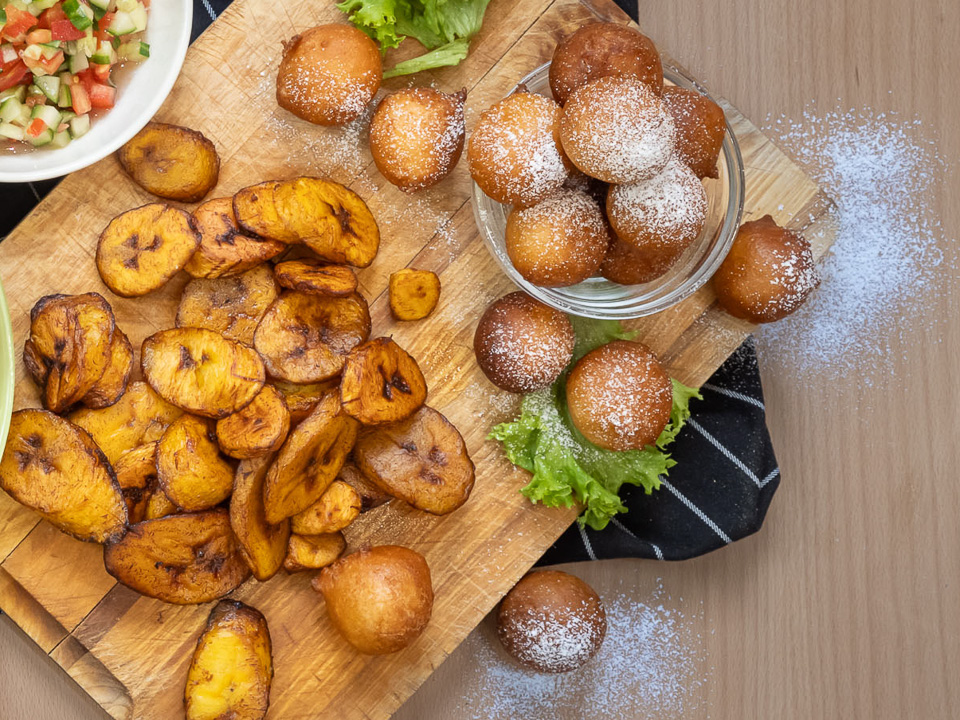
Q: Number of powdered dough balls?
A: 13